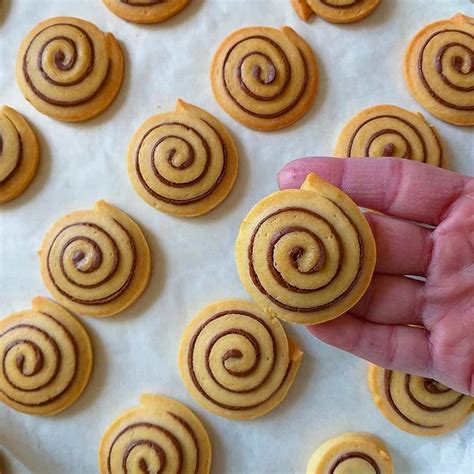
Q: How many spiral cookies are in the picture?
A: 15